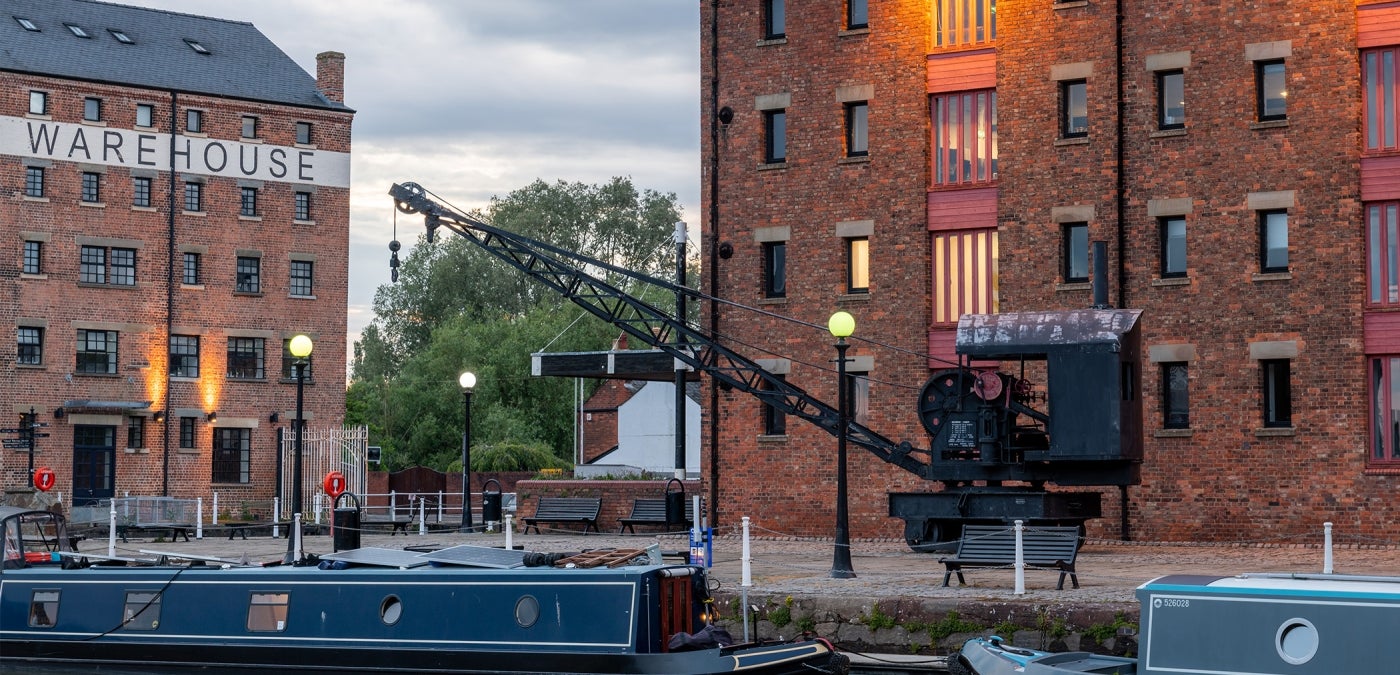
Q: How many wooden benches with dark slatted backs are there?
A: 3